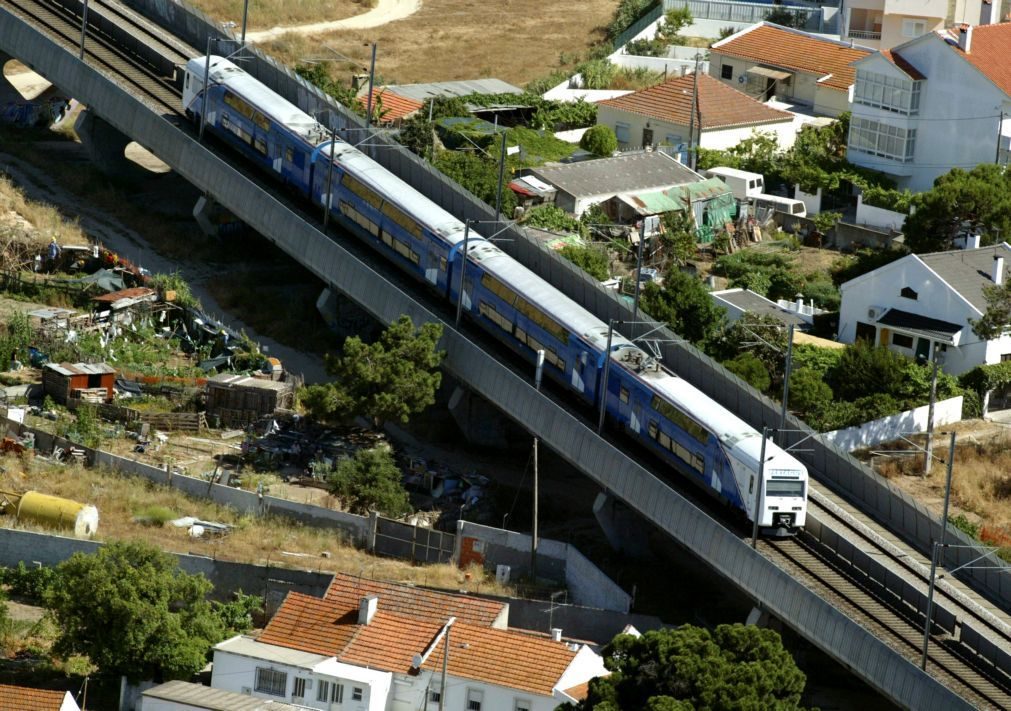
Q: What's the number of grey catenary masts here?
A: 13